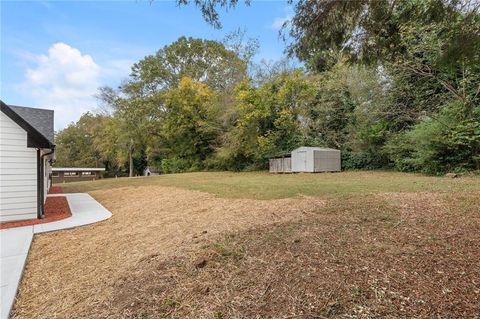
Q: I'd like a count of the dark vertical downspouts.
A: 1